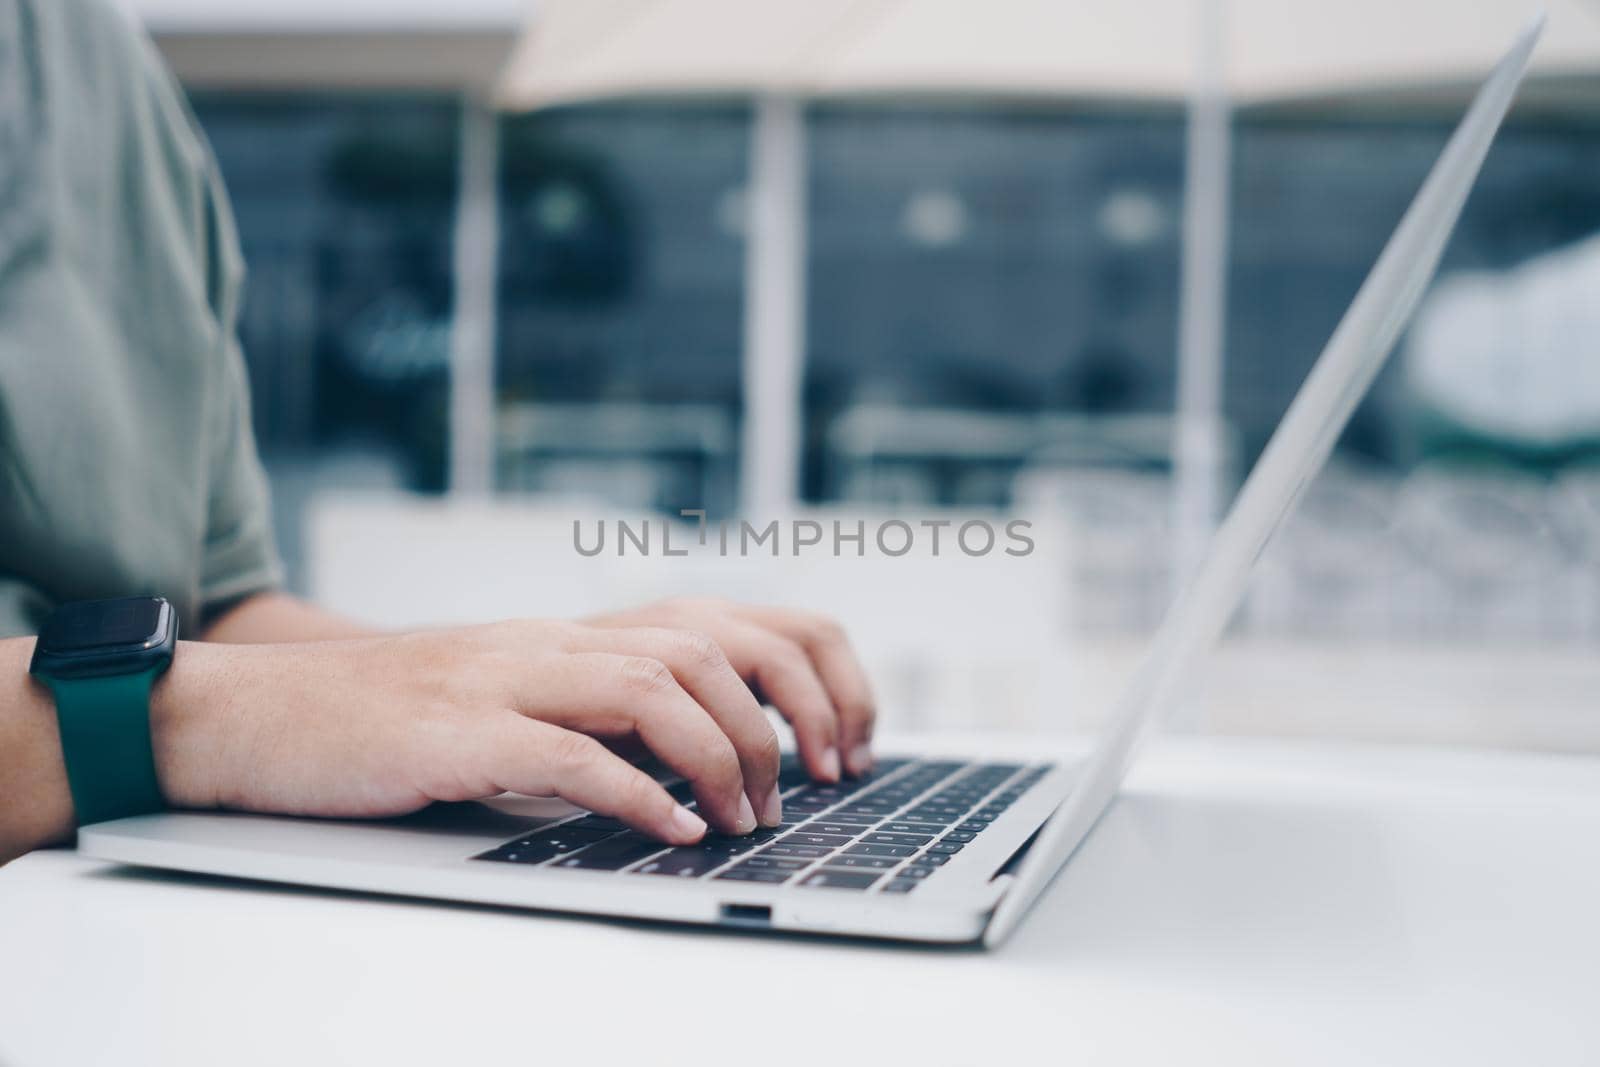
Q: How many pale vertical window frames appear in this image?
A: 3